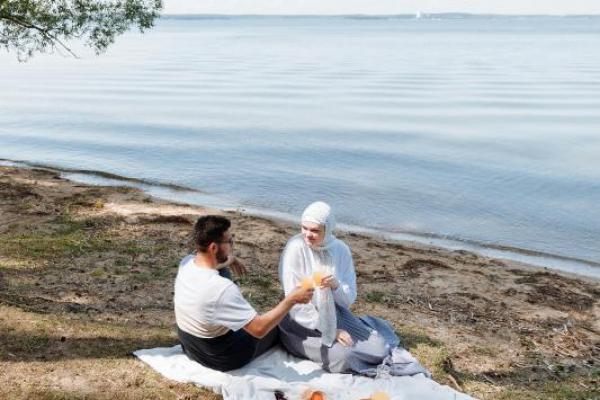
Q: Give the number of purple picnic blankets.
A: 0